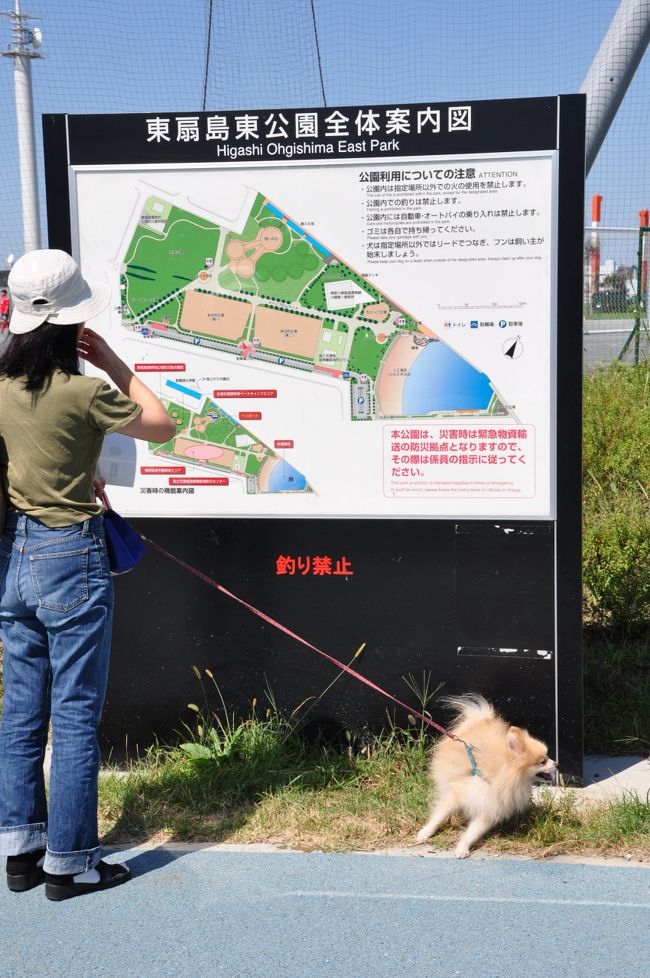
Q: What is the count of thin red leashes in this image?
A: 1